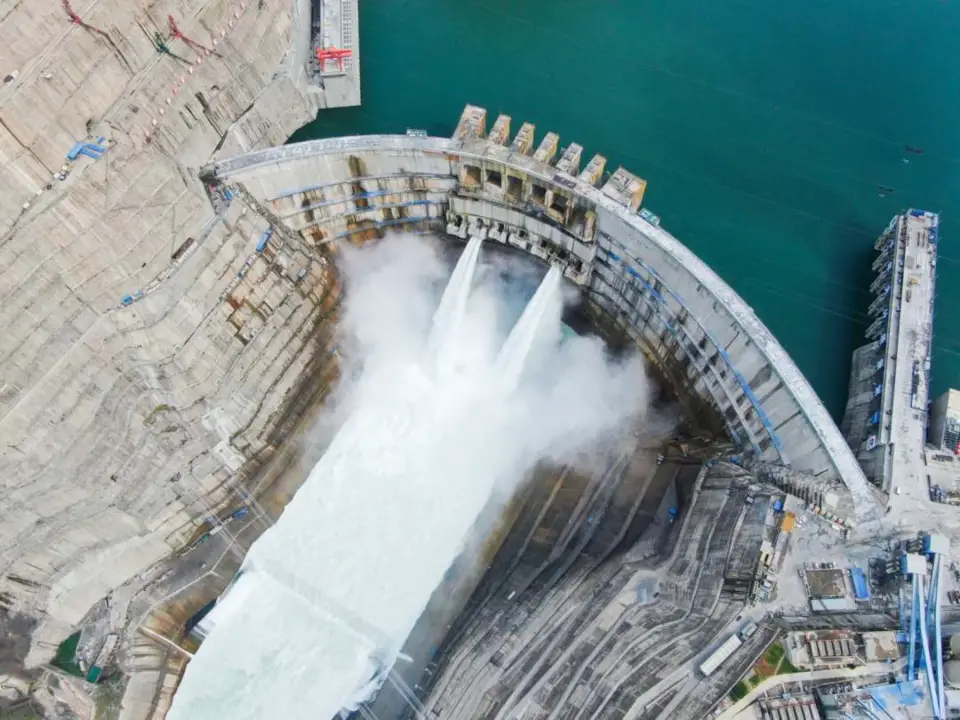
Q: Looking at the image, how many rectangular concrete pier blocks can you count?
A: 7